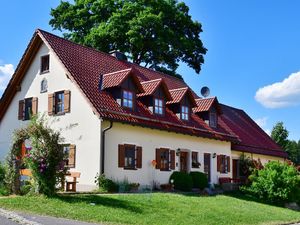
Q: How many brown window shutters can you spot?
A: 11